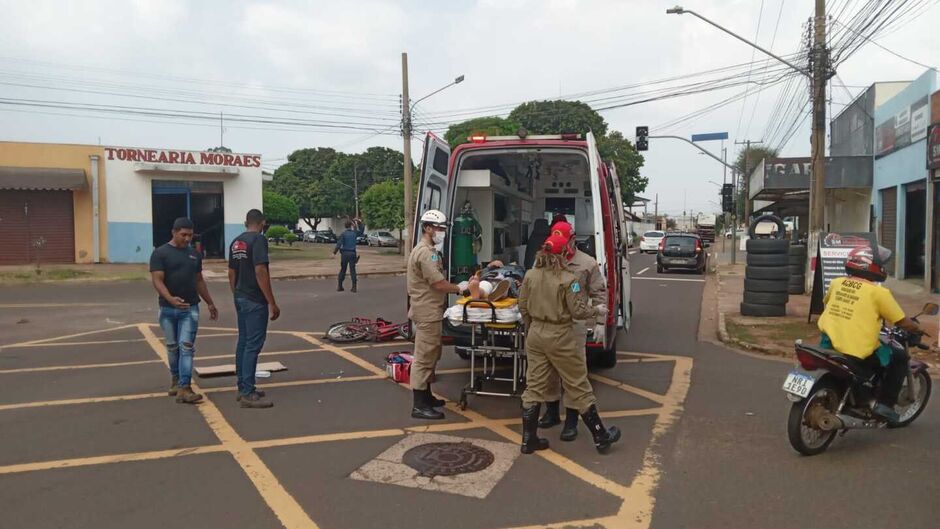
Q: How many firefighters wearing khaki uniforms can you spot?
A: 3